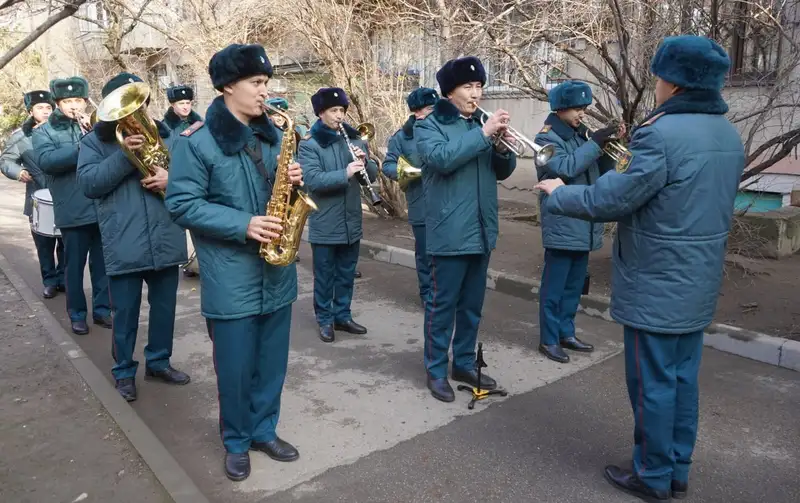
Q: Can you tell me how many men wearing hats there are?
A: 11